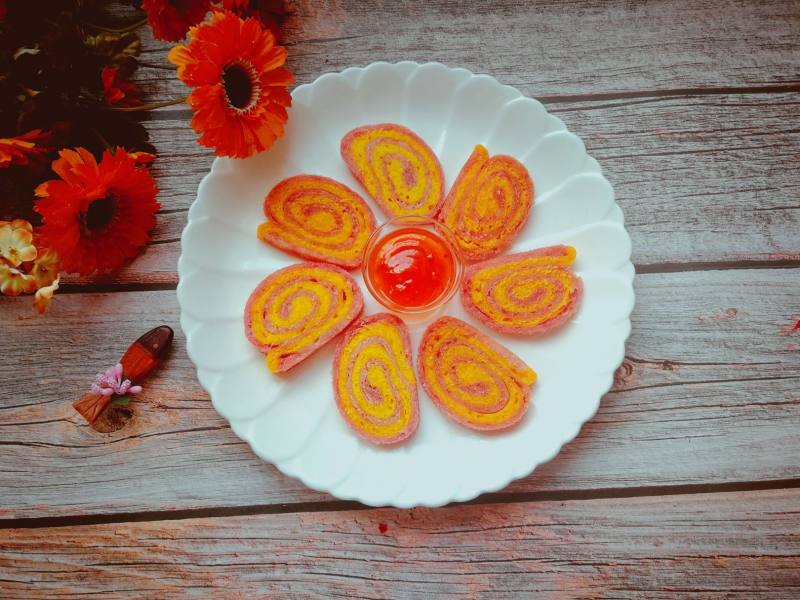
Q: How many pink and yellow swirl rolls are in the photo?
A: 7